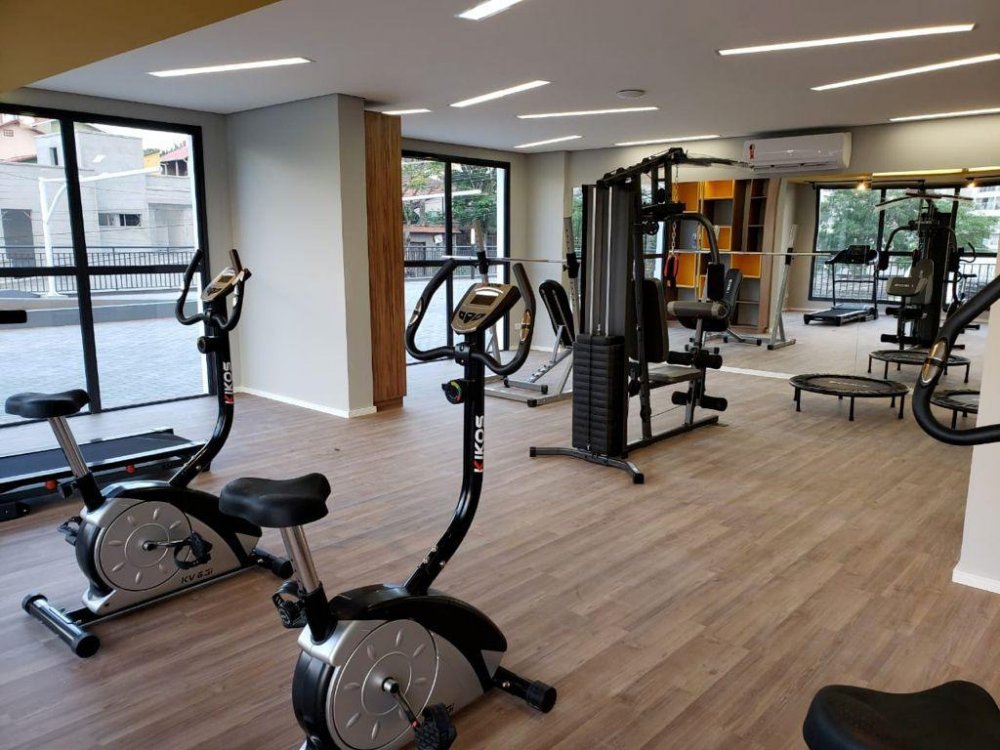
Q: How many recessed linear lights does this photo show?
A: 10